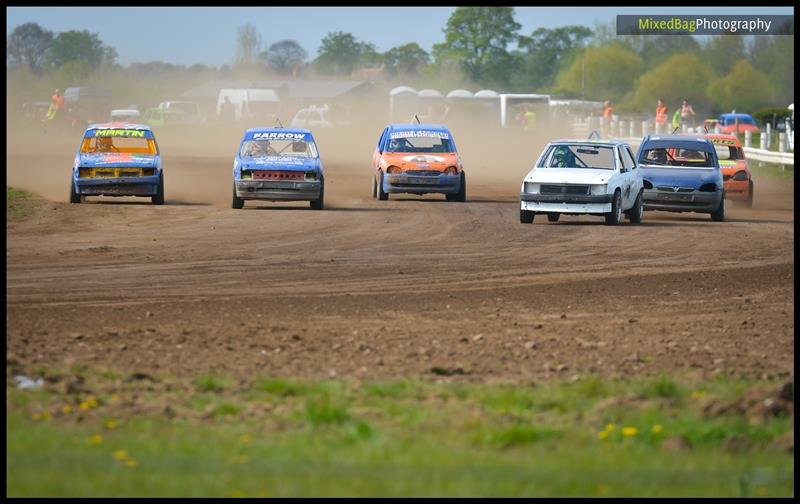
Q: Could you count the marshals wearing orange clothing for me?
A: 3